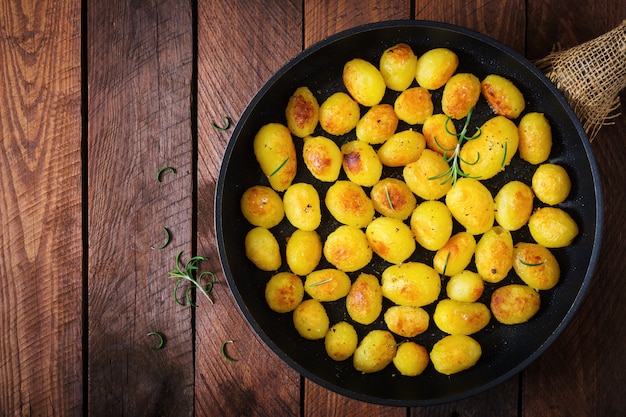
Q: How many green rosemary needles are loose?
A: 11